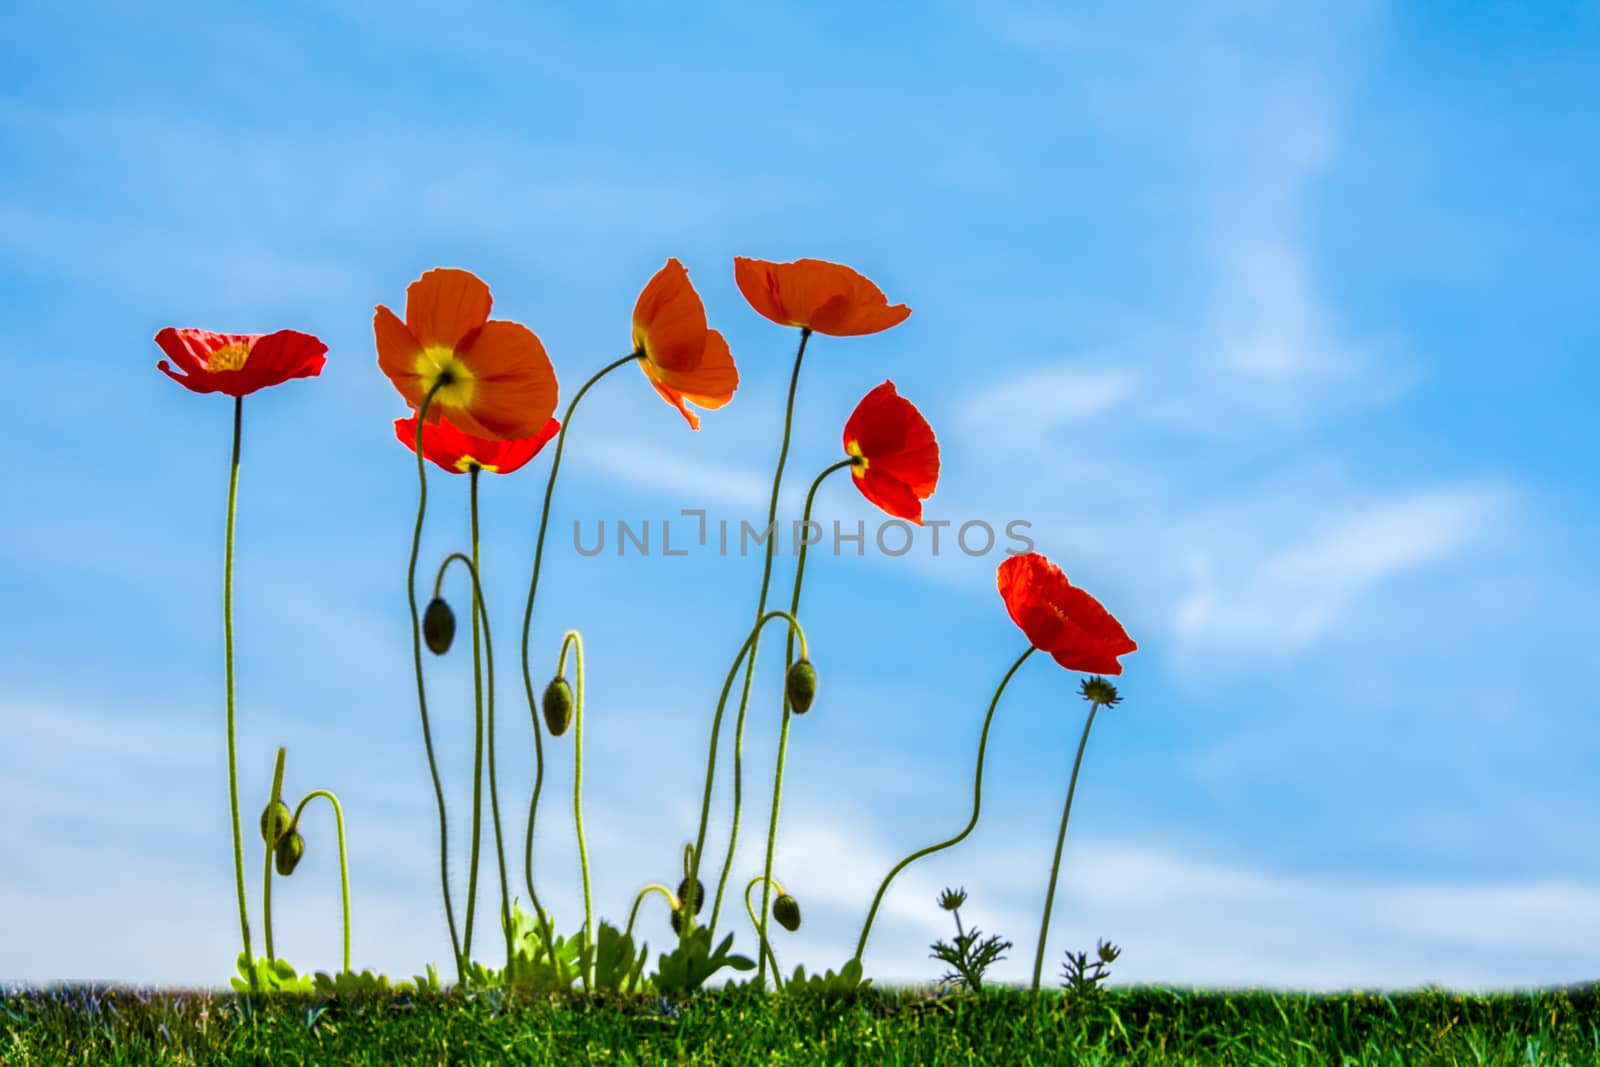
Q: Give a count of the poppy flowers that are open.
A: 7